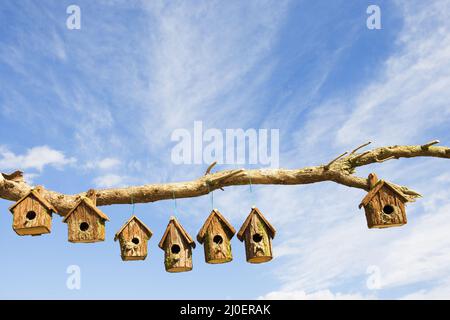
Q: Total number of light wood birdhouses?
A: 7